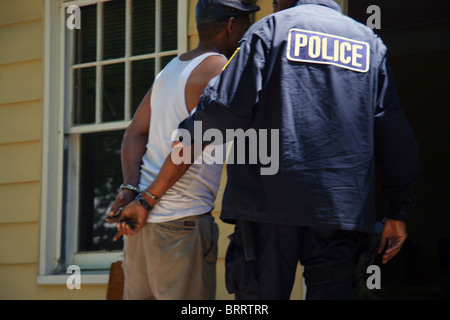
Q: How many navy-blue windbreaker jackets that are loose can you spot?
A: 1